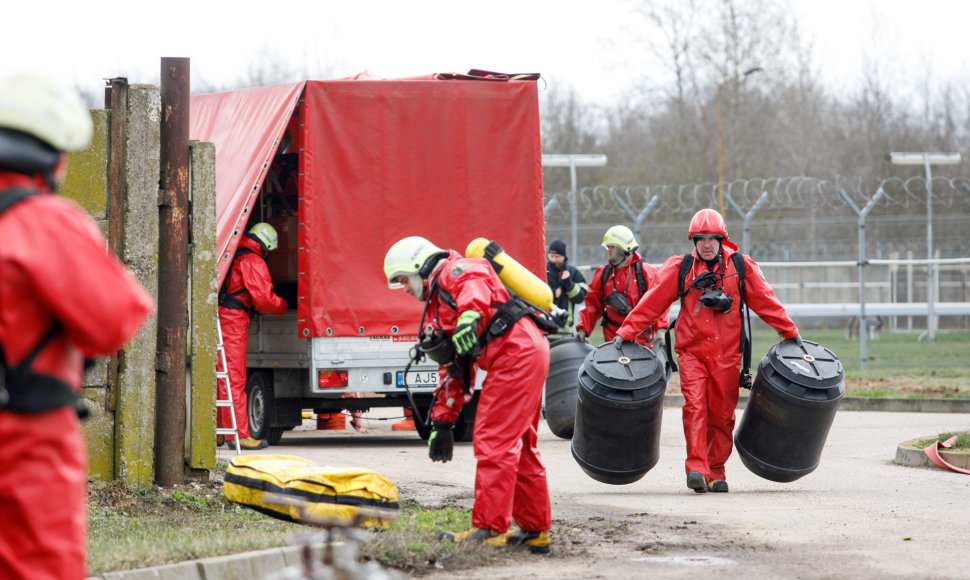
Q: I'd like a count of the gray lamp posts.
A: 2